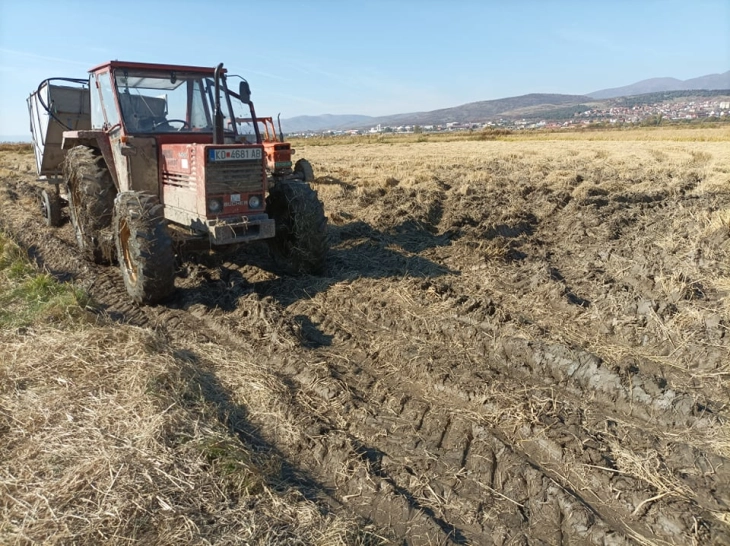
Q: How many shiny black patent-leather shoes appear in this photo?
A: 0